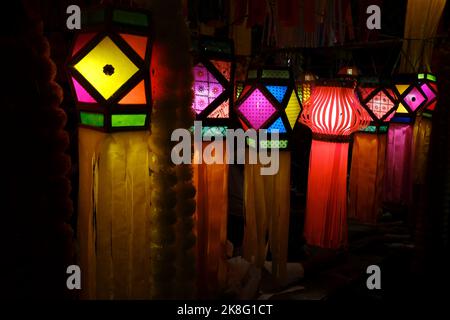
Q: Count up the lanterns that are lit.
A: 7